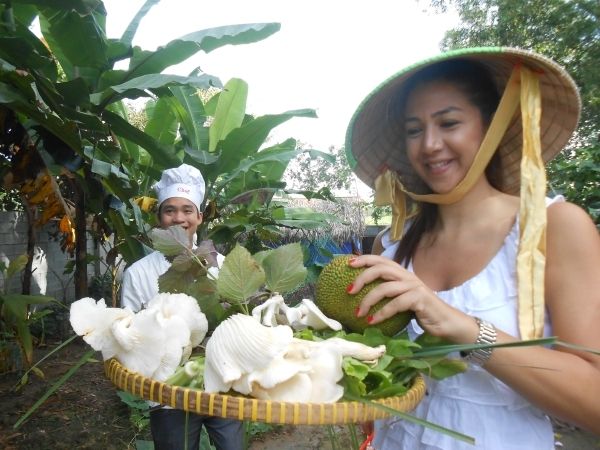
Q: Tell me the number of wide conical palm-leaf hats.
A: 1